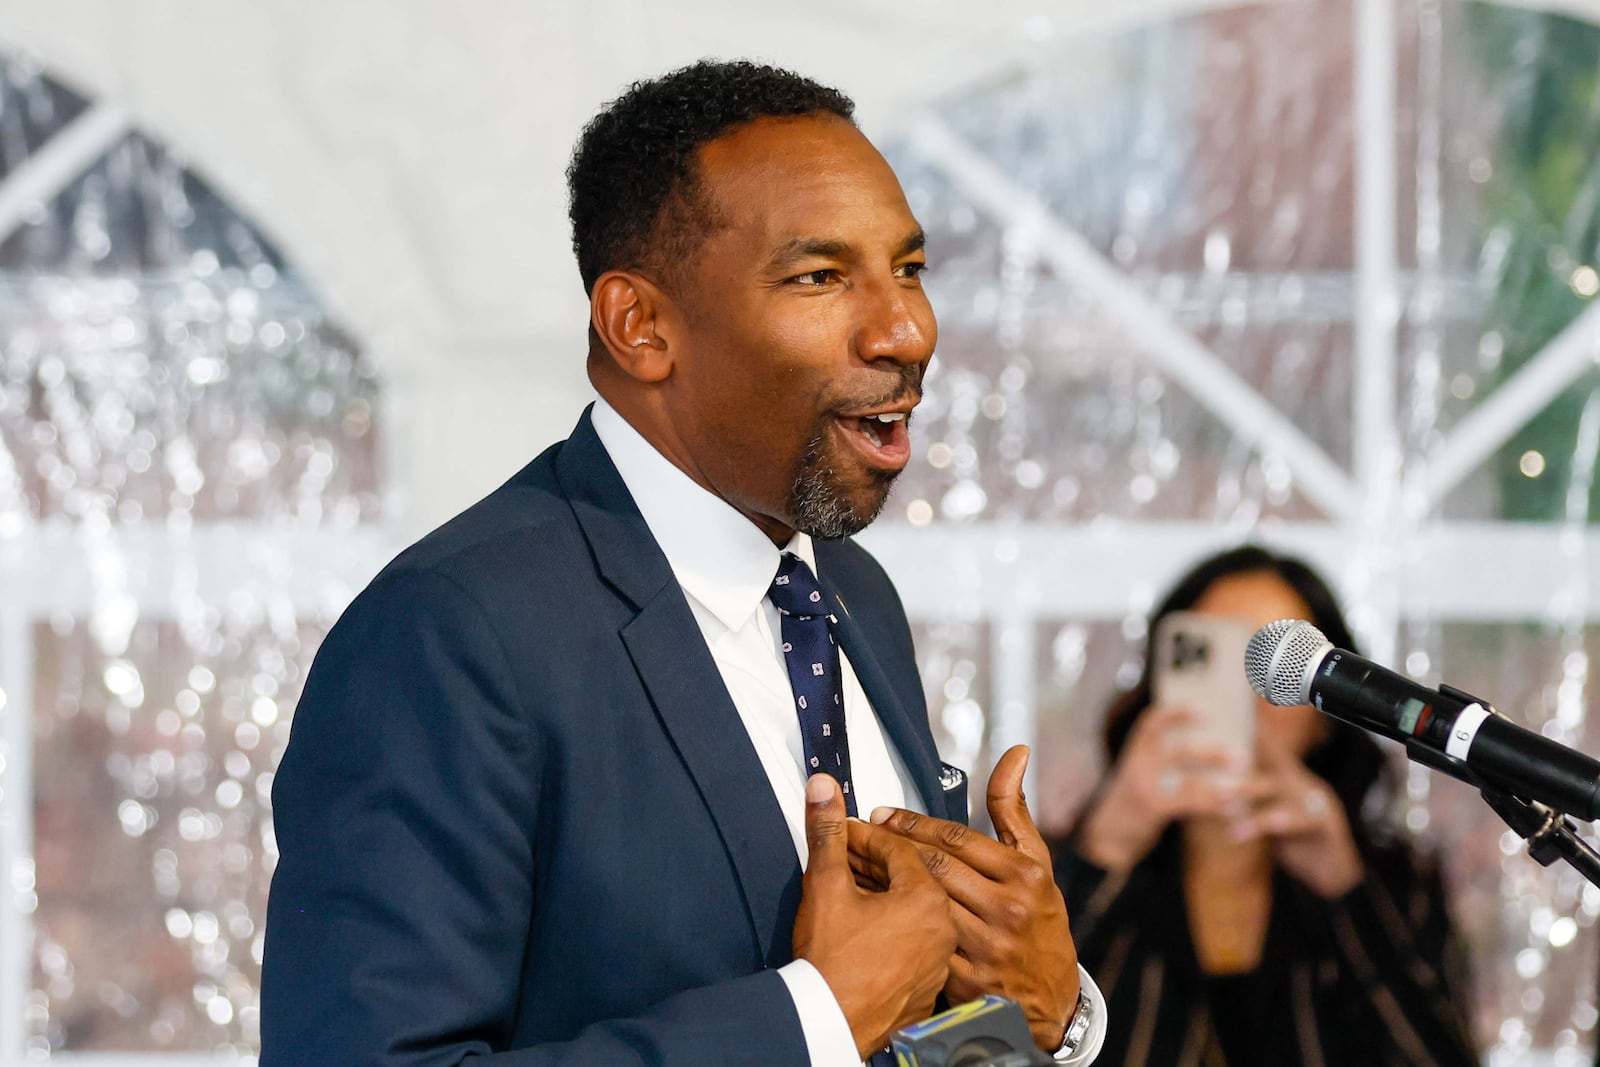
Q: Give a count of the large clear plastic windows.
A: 2